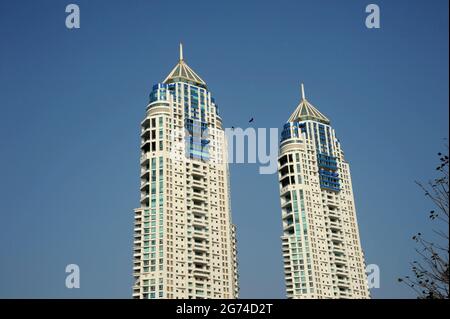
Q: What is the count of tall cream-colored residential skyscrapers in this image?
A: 2